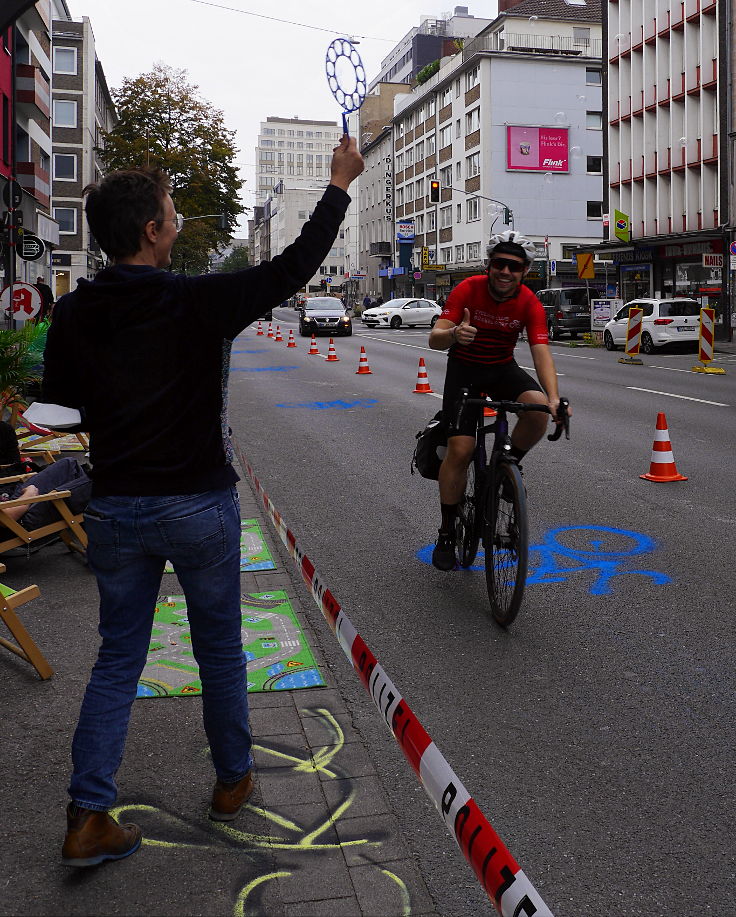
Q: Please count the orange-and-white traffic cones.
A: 10